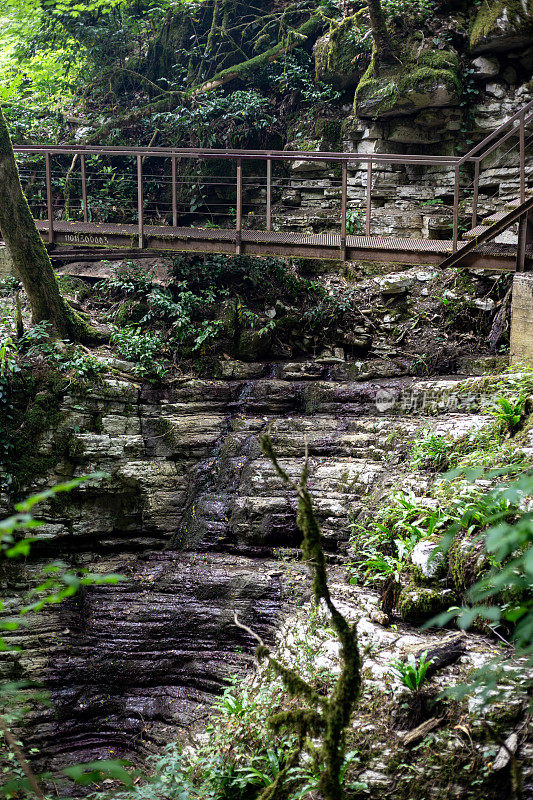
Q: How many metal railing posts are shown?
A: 11